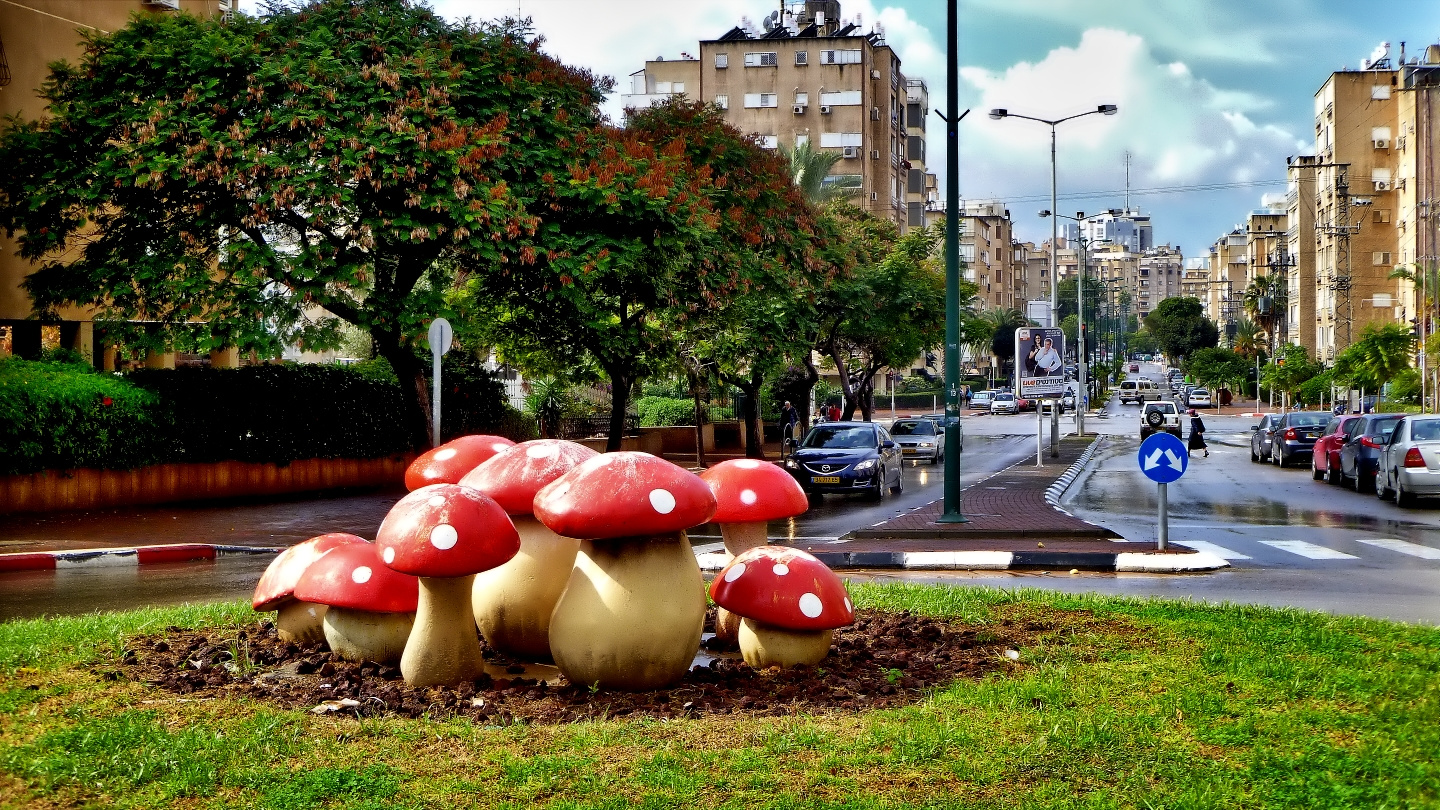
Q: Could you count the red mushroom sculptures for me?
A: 8